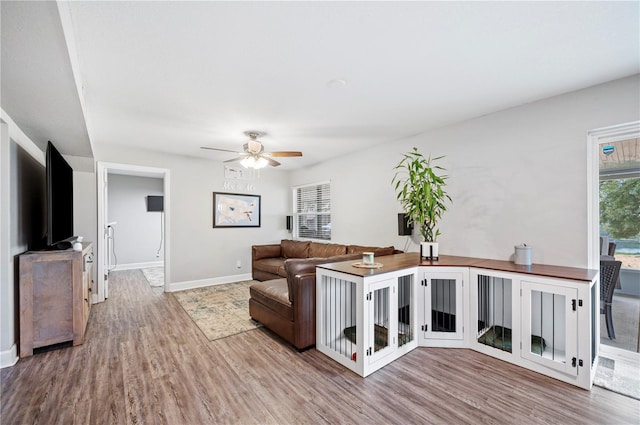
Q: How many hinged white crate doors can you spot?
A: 3